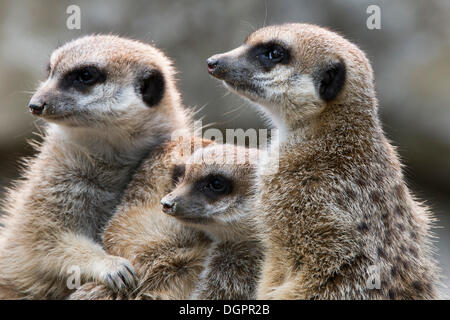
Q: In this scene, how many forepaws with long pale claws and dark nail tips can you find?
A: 1